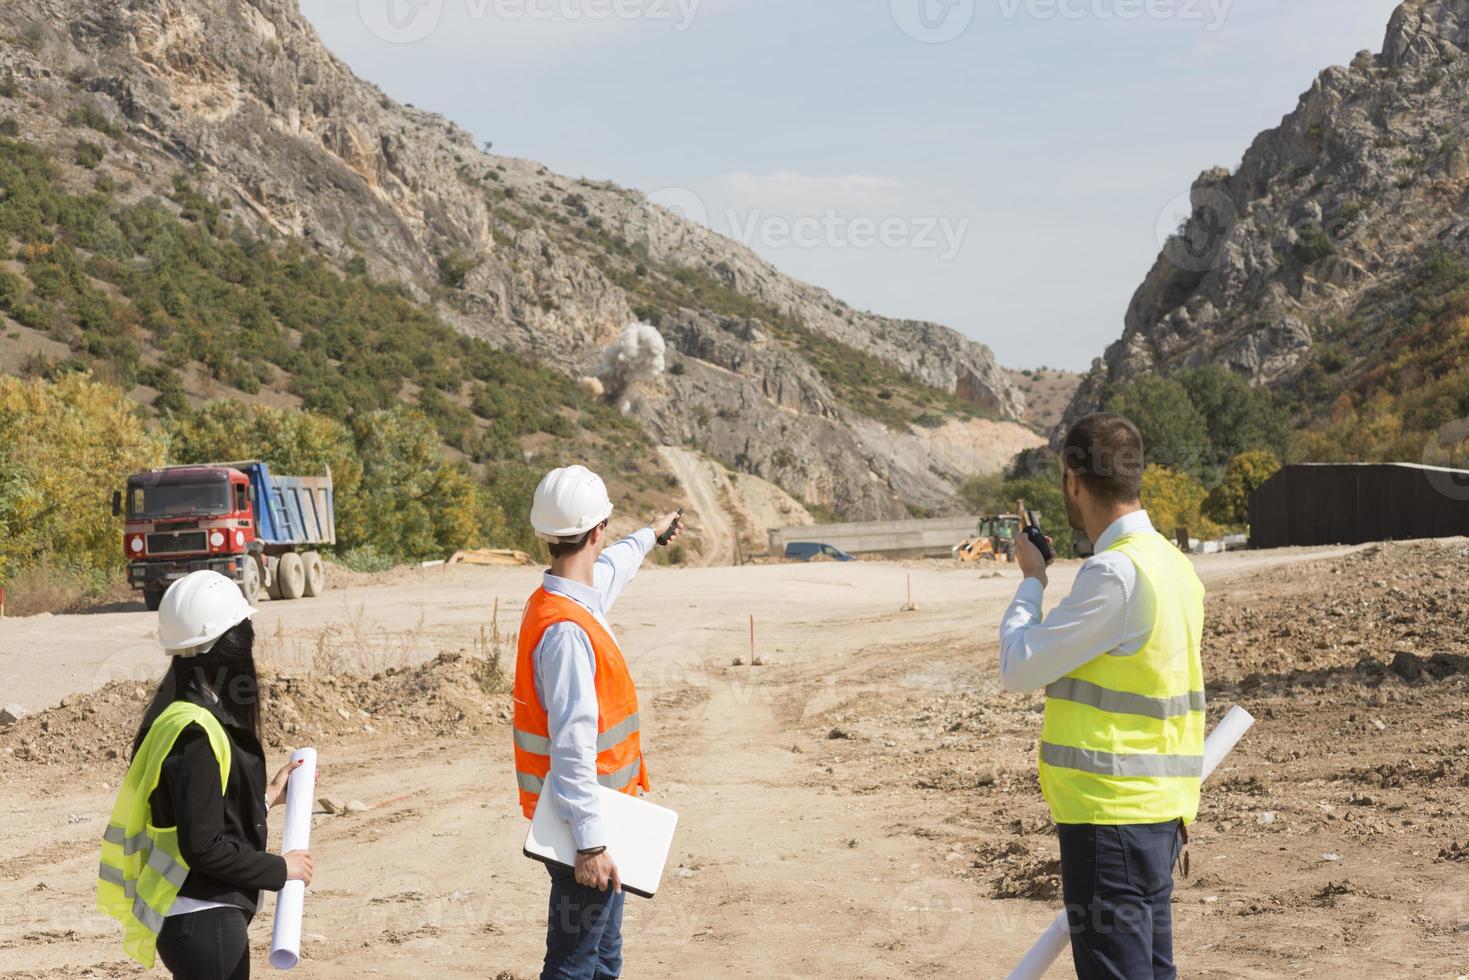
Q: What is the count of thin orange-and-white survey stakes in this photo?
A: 2